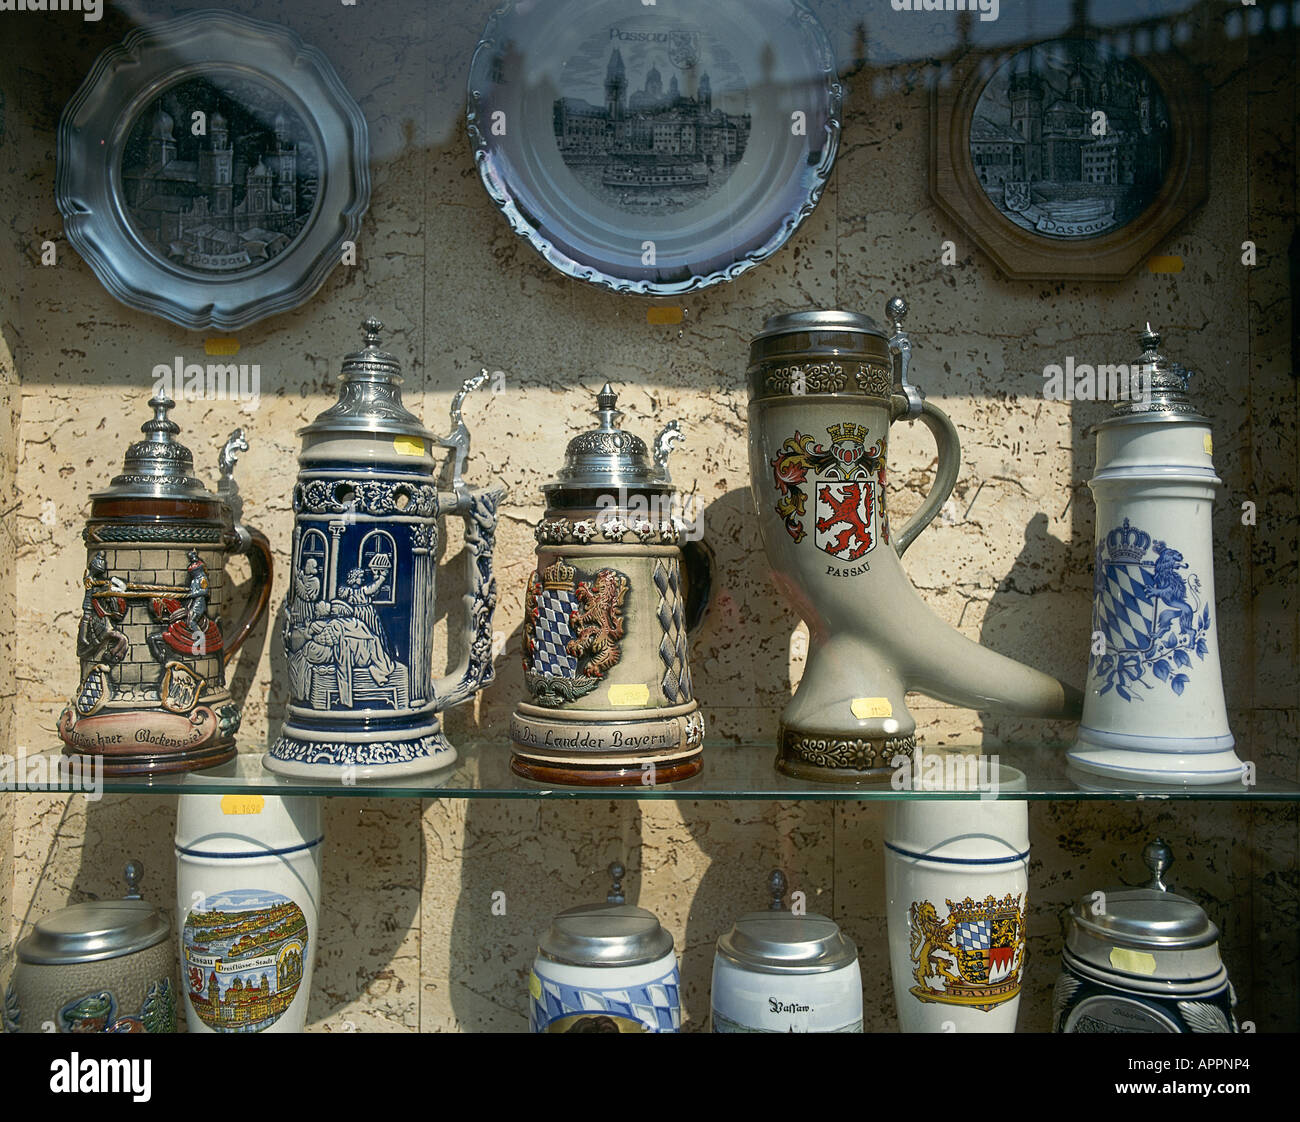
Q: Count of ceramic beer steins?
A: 11